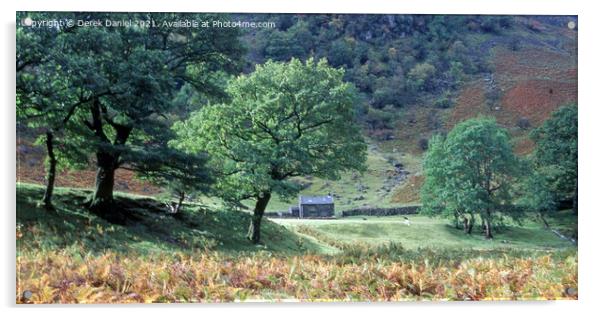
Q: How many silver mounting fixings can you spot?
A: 4